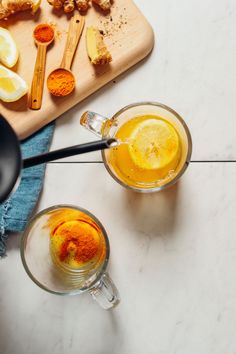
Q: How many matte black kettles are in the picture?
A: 1